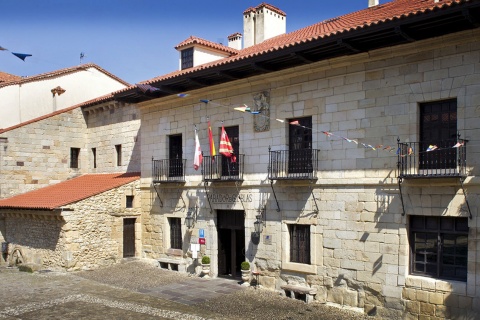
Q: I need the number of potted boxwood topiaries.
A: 2